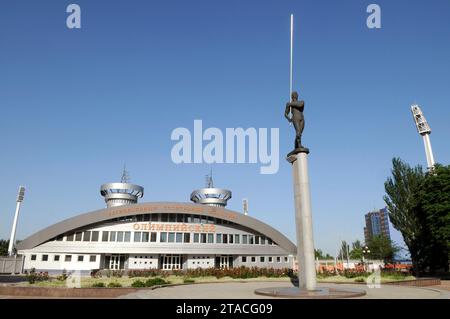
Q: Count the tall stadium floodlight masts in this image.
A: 3